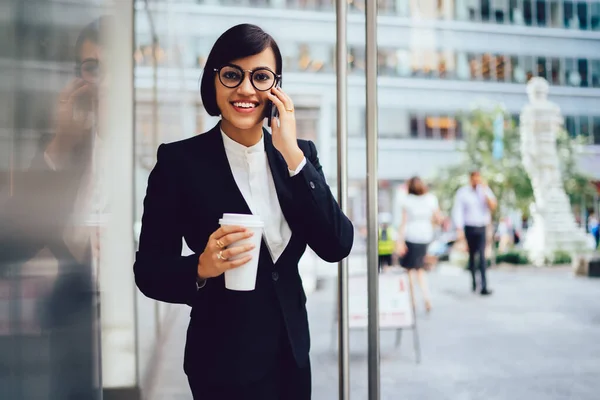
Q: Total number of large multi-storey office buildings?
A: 1